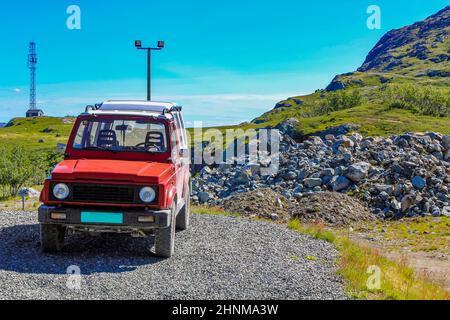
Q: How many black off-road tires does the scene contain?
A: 3